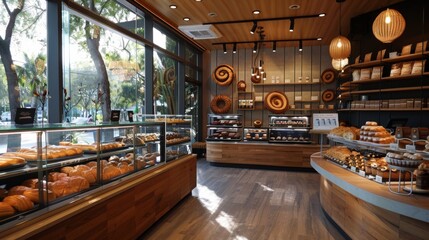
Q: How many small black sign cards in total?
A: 3